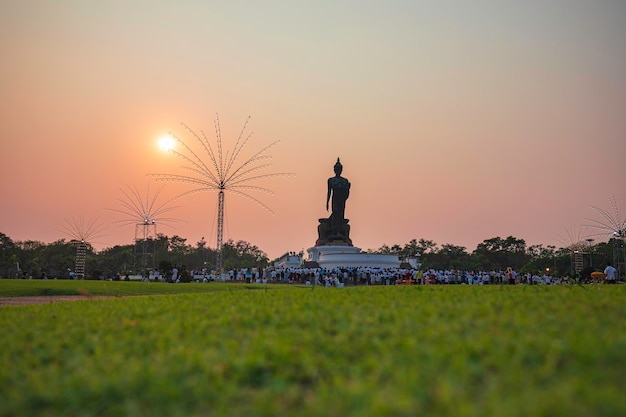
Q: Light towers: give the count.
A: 5